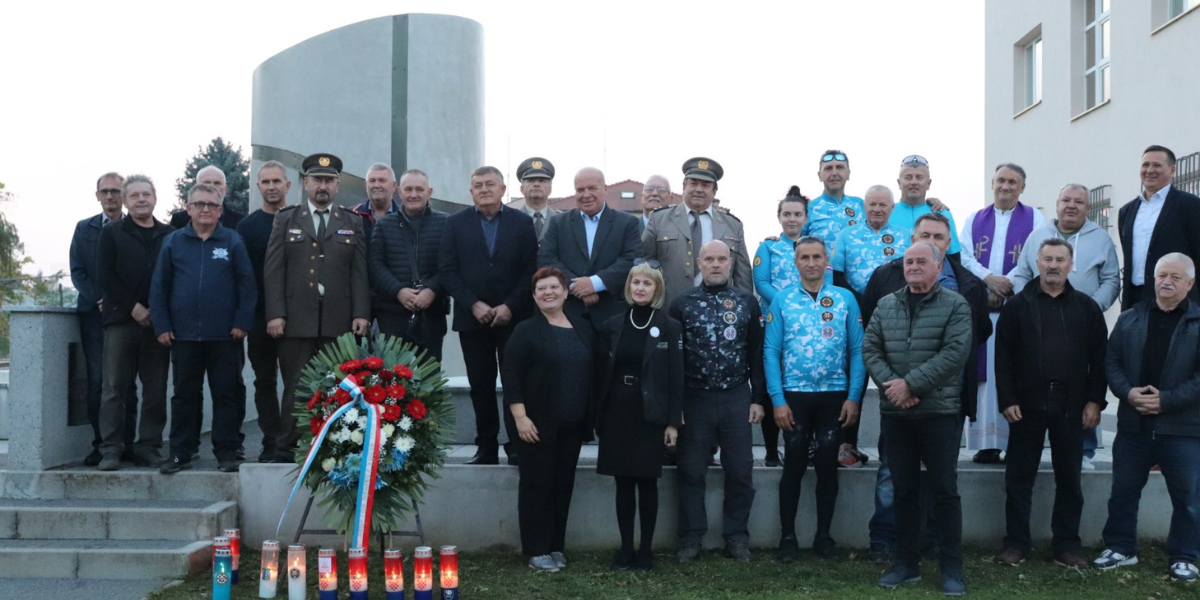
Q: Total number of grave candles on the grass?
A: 10